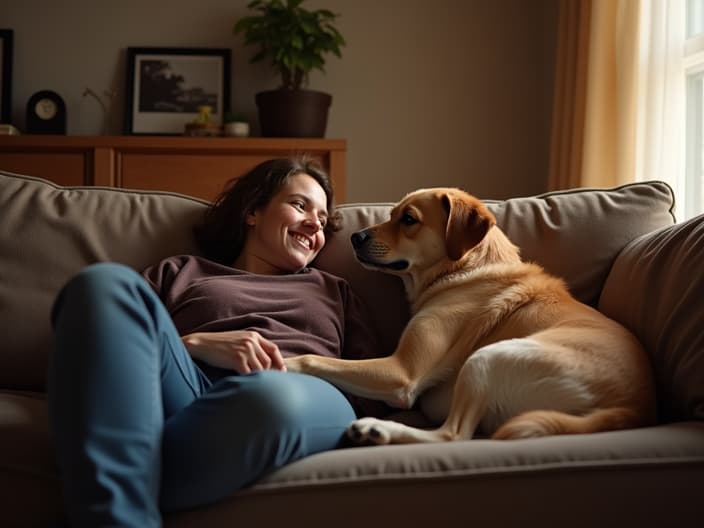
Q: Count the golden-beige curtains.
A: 1